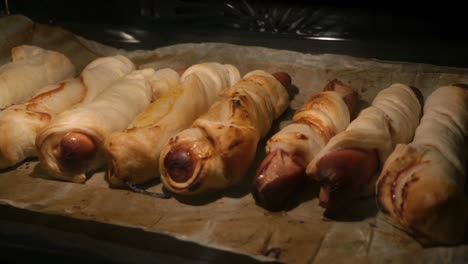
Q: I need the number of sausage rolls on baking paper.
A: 8